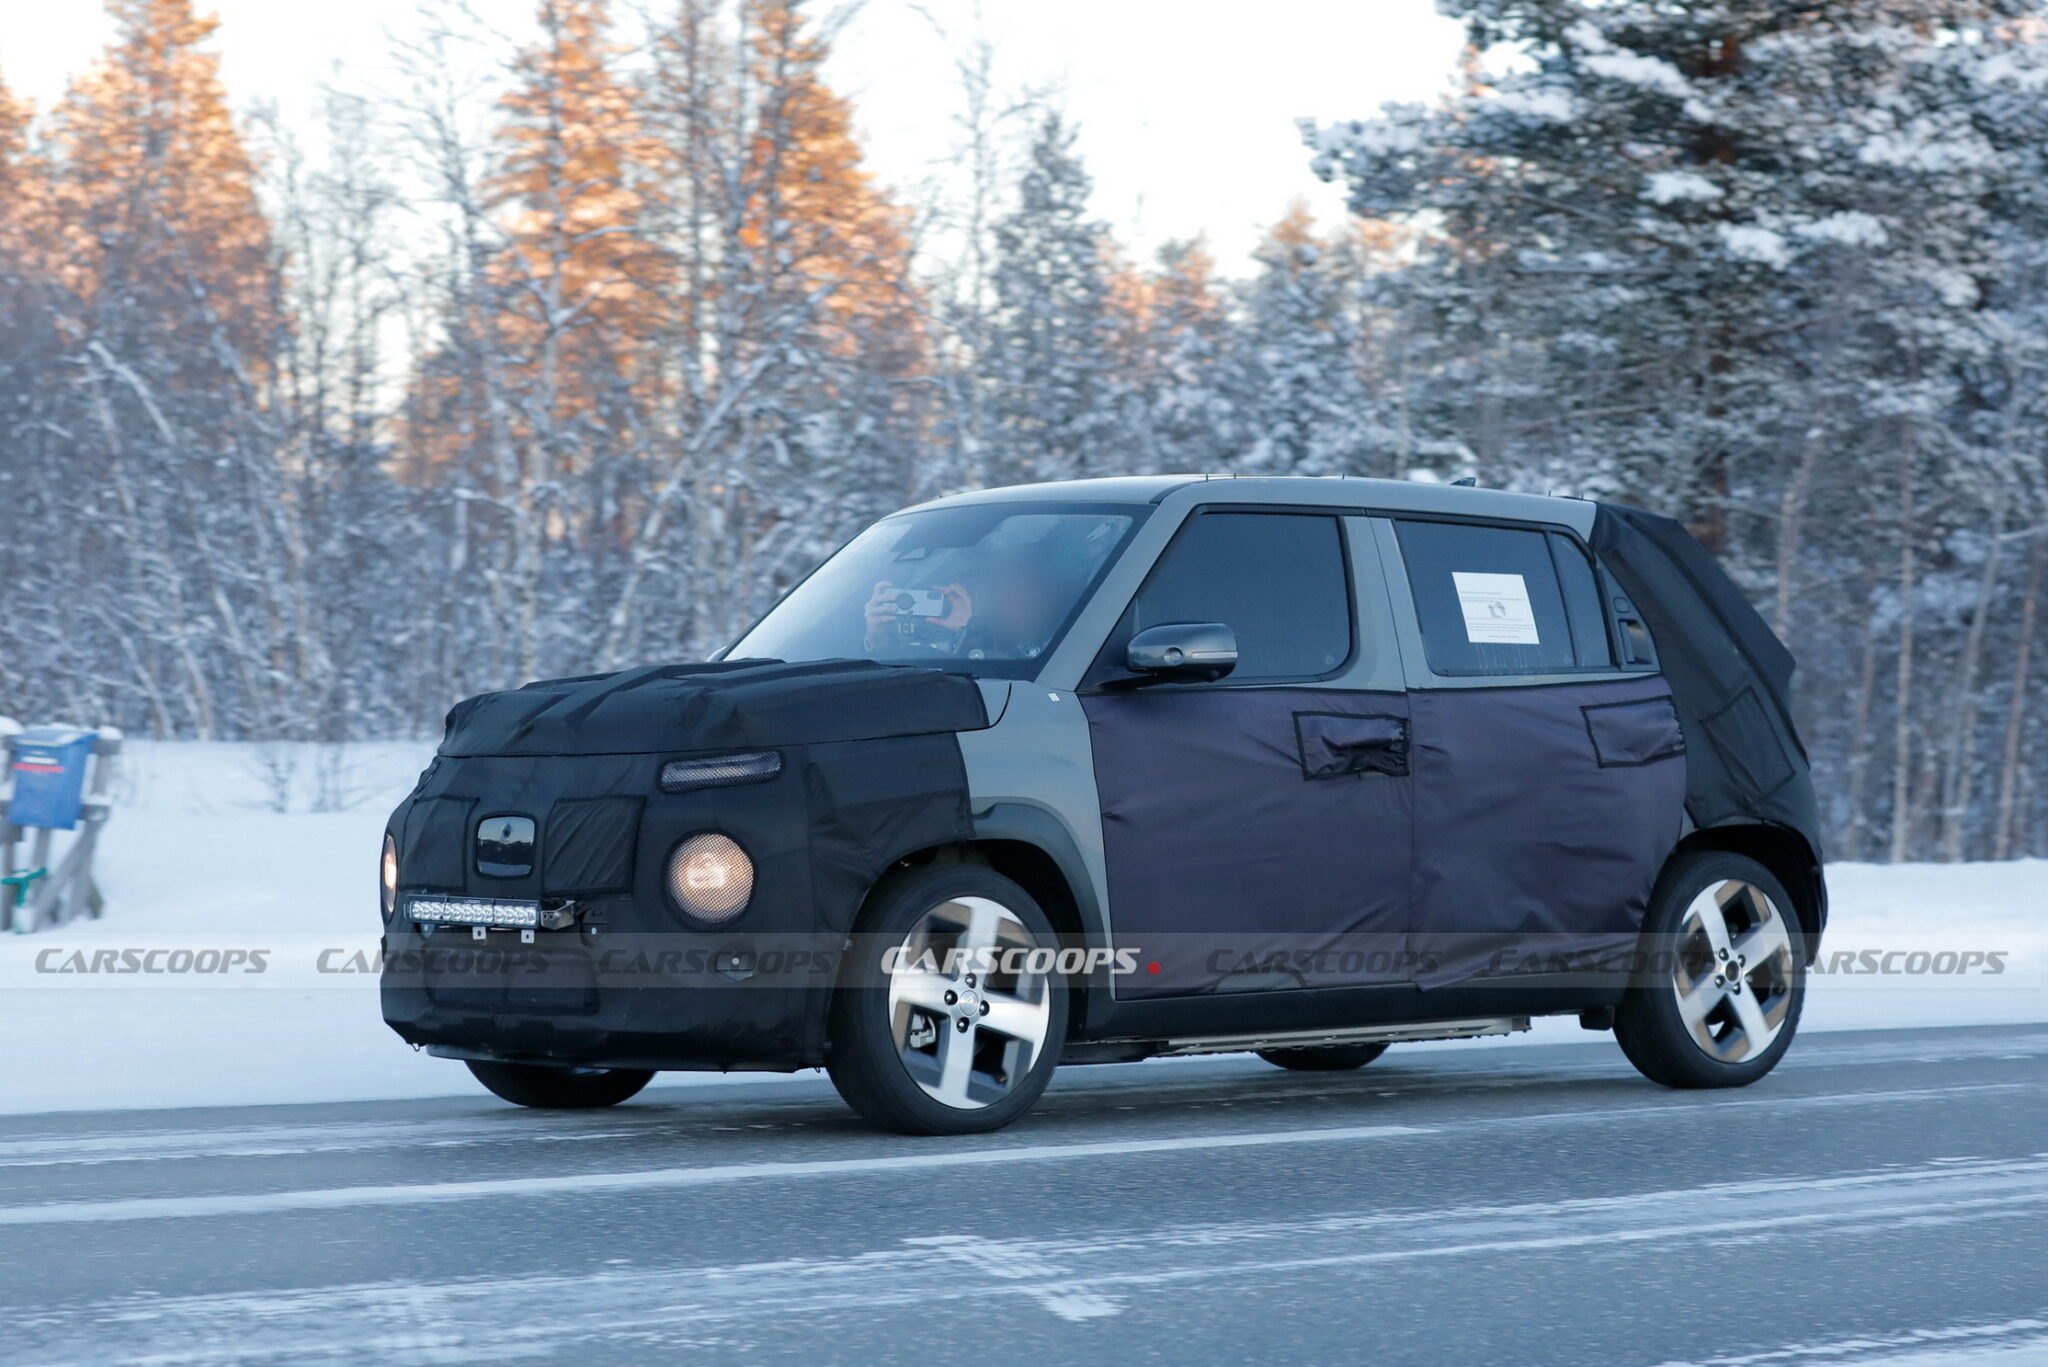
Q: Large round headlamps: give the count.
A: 2